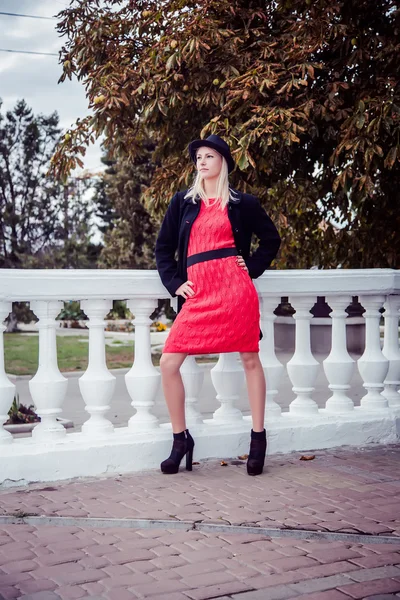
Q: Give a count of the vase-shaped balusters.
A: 11